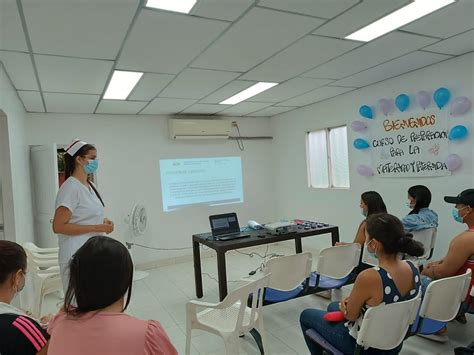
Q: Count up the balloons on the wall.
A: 11